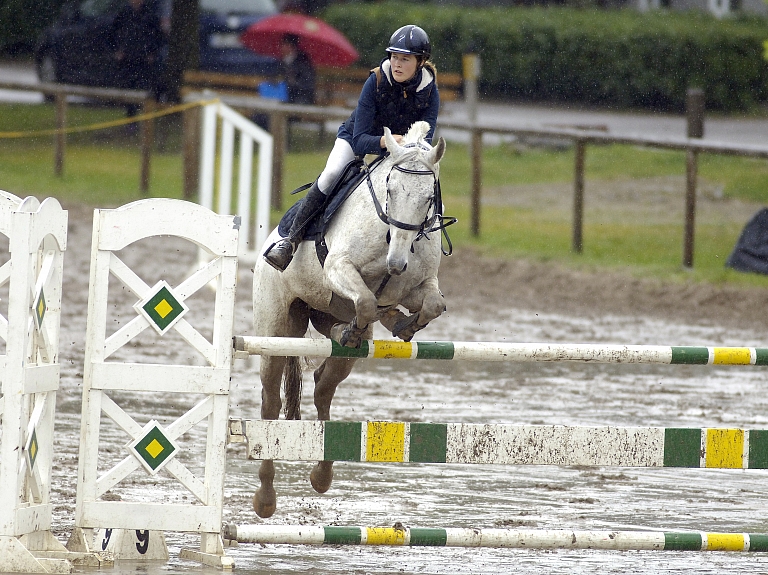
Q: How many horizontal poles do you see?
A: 3